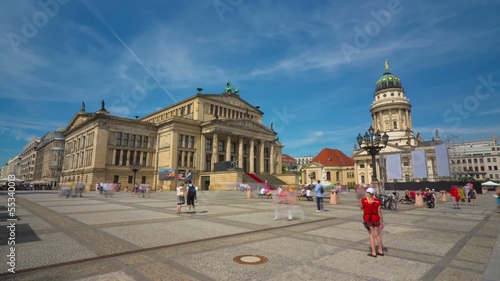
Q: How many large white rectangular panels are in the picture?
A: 3